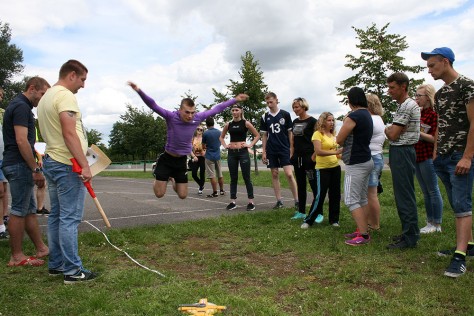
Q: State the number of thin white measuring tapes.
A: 1